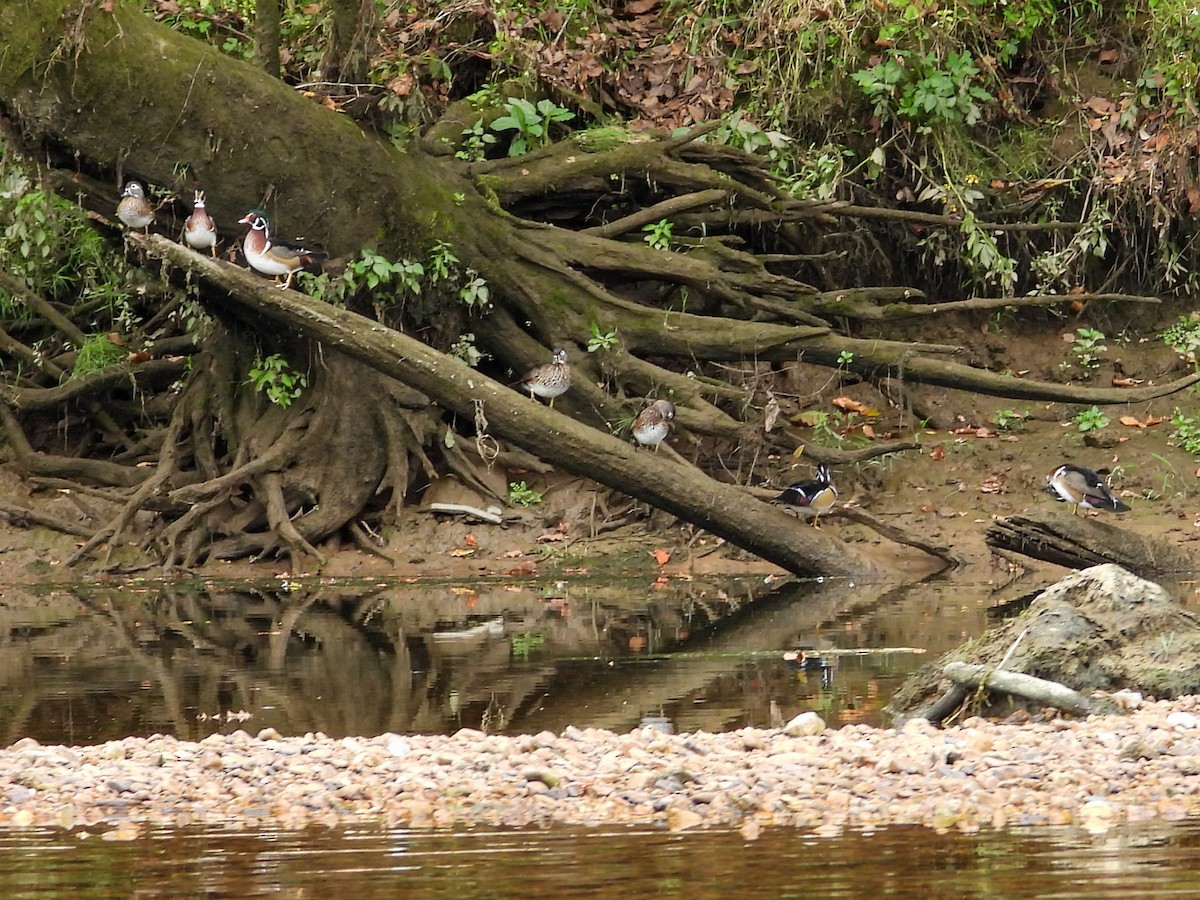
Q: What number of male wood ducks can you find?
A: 4